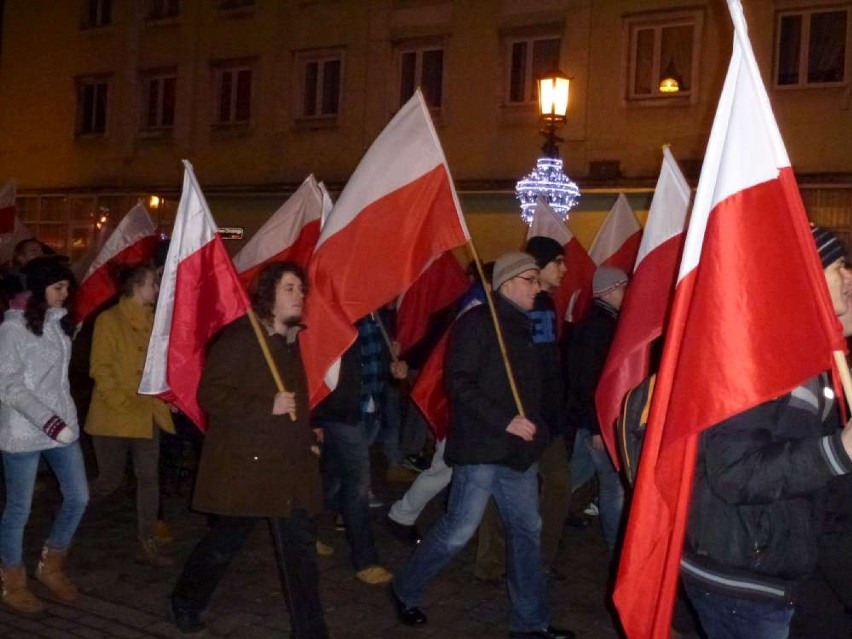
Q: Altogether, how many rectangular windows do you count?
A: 11